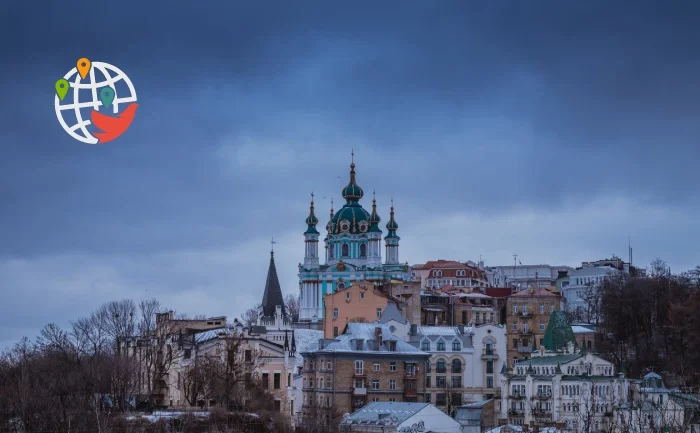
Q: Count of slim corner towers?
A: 4